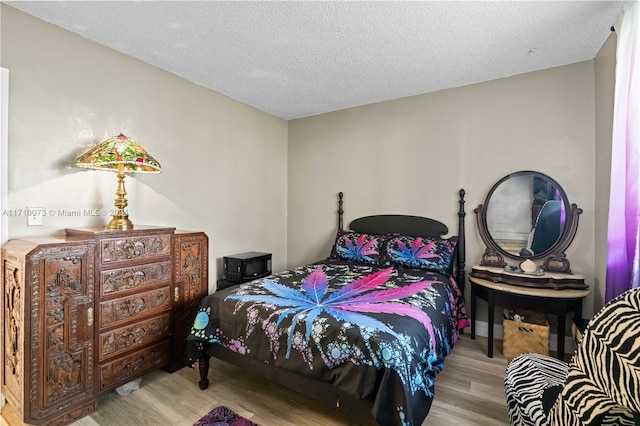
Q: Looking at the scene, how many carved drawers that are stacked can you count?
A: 5